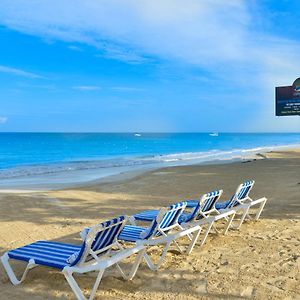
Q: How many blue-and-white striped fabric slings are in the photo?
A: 4